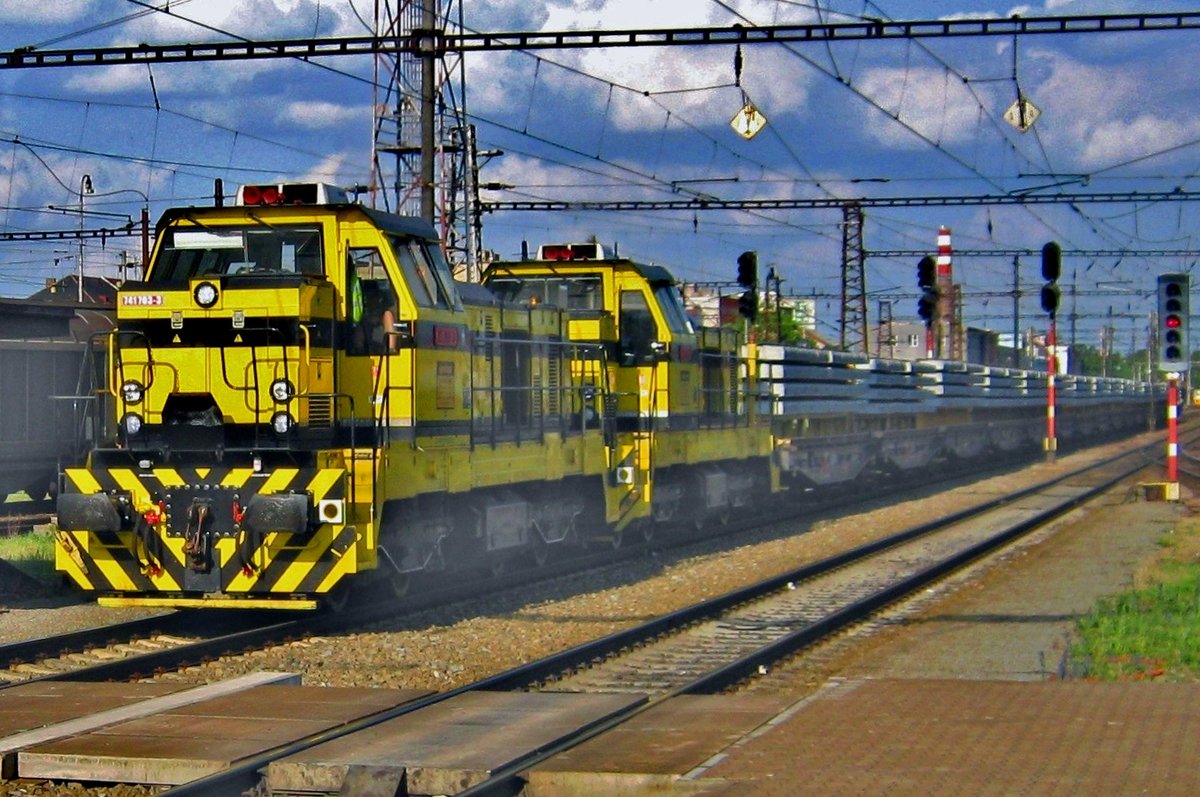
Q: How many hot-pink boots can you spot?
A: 0